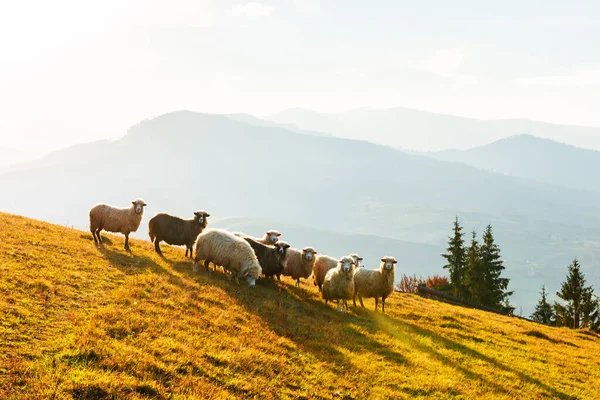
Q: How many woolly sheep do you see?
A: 9